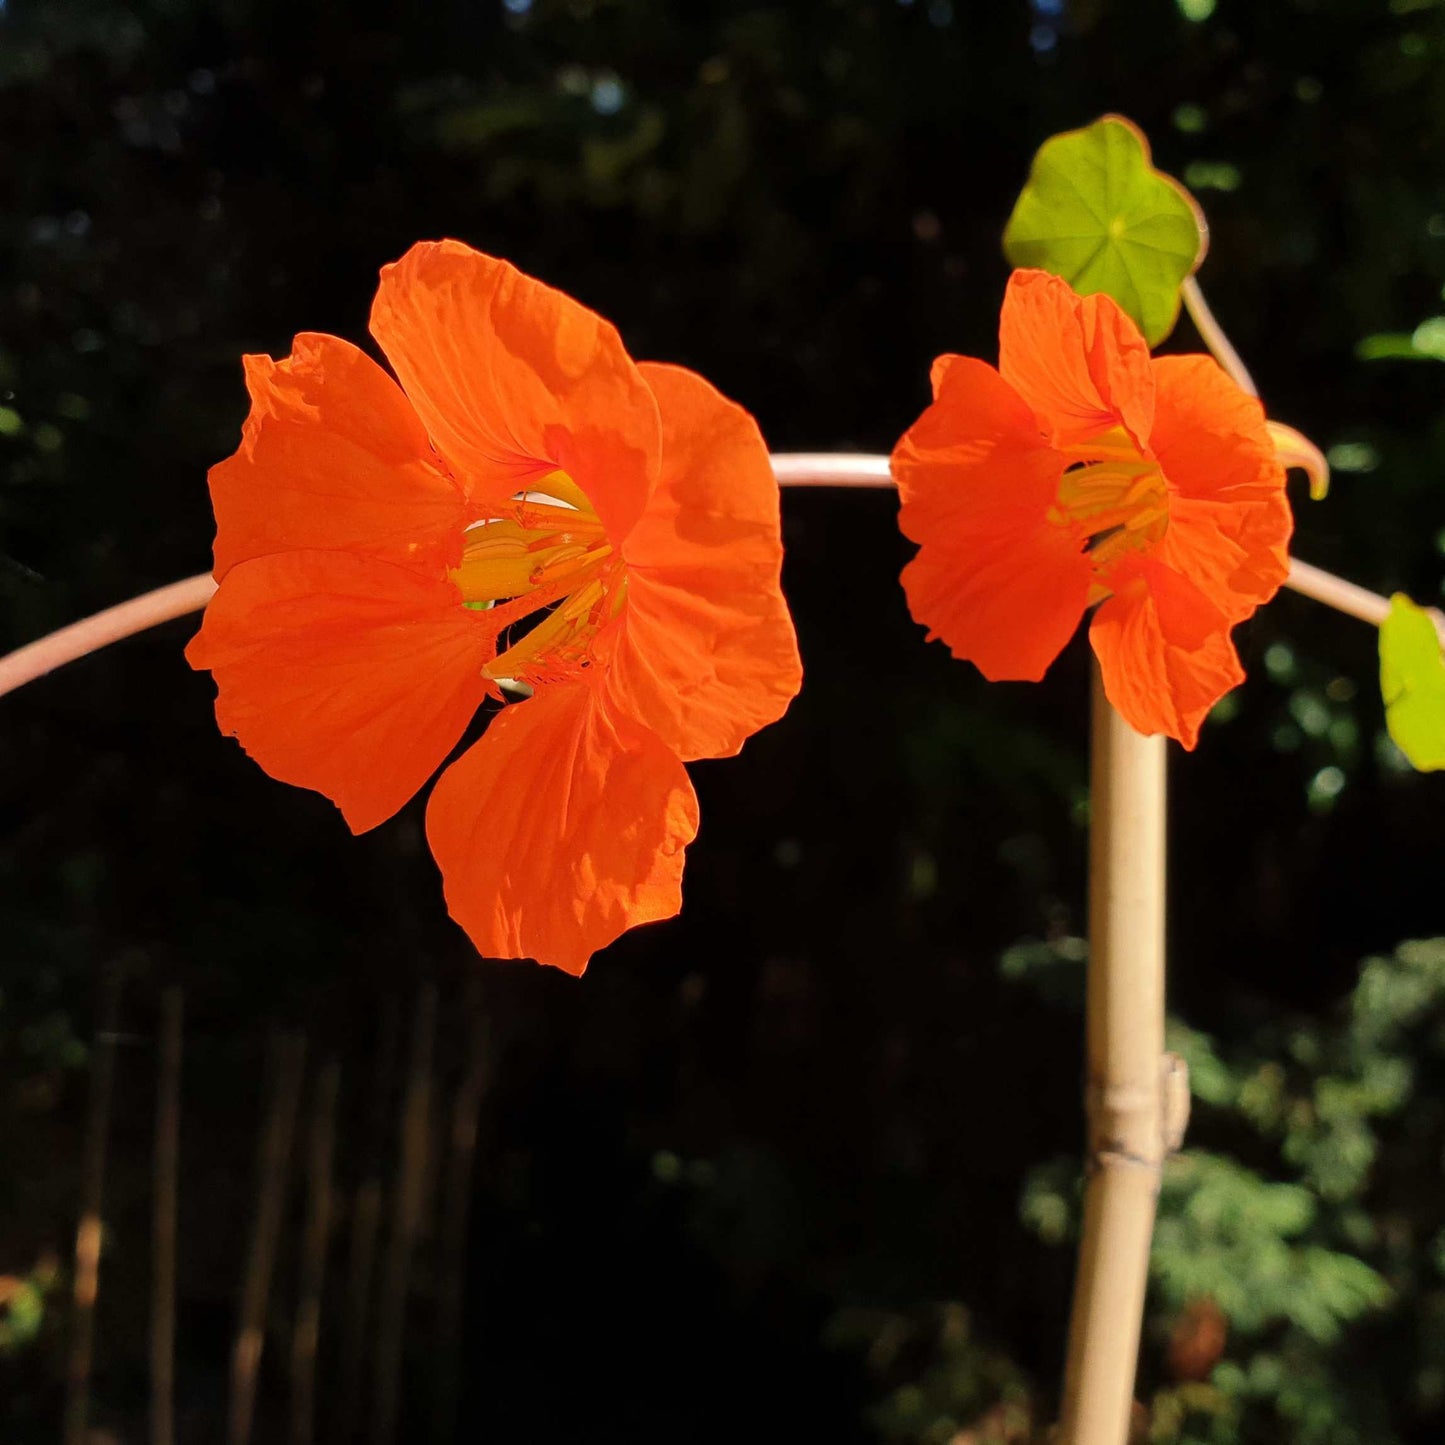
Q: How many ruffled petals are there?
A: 10